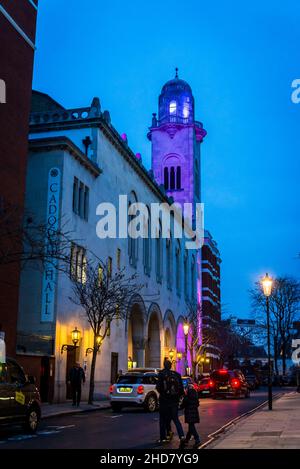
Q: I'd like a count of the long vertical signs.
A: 1